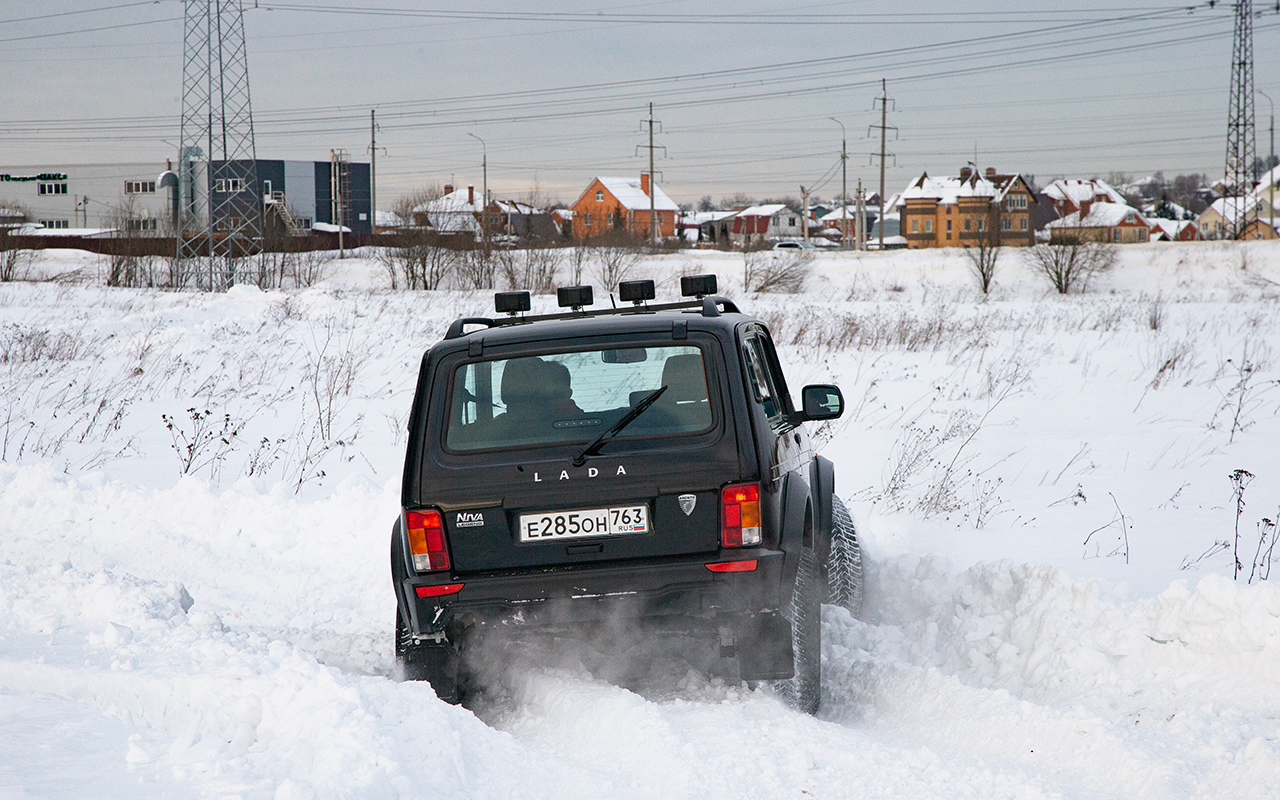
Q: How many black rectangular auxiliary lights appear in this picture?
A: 4